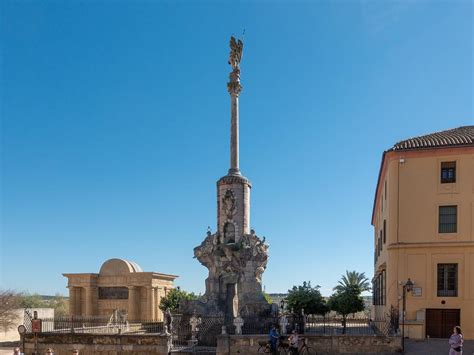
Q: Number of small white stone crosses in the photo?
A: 3